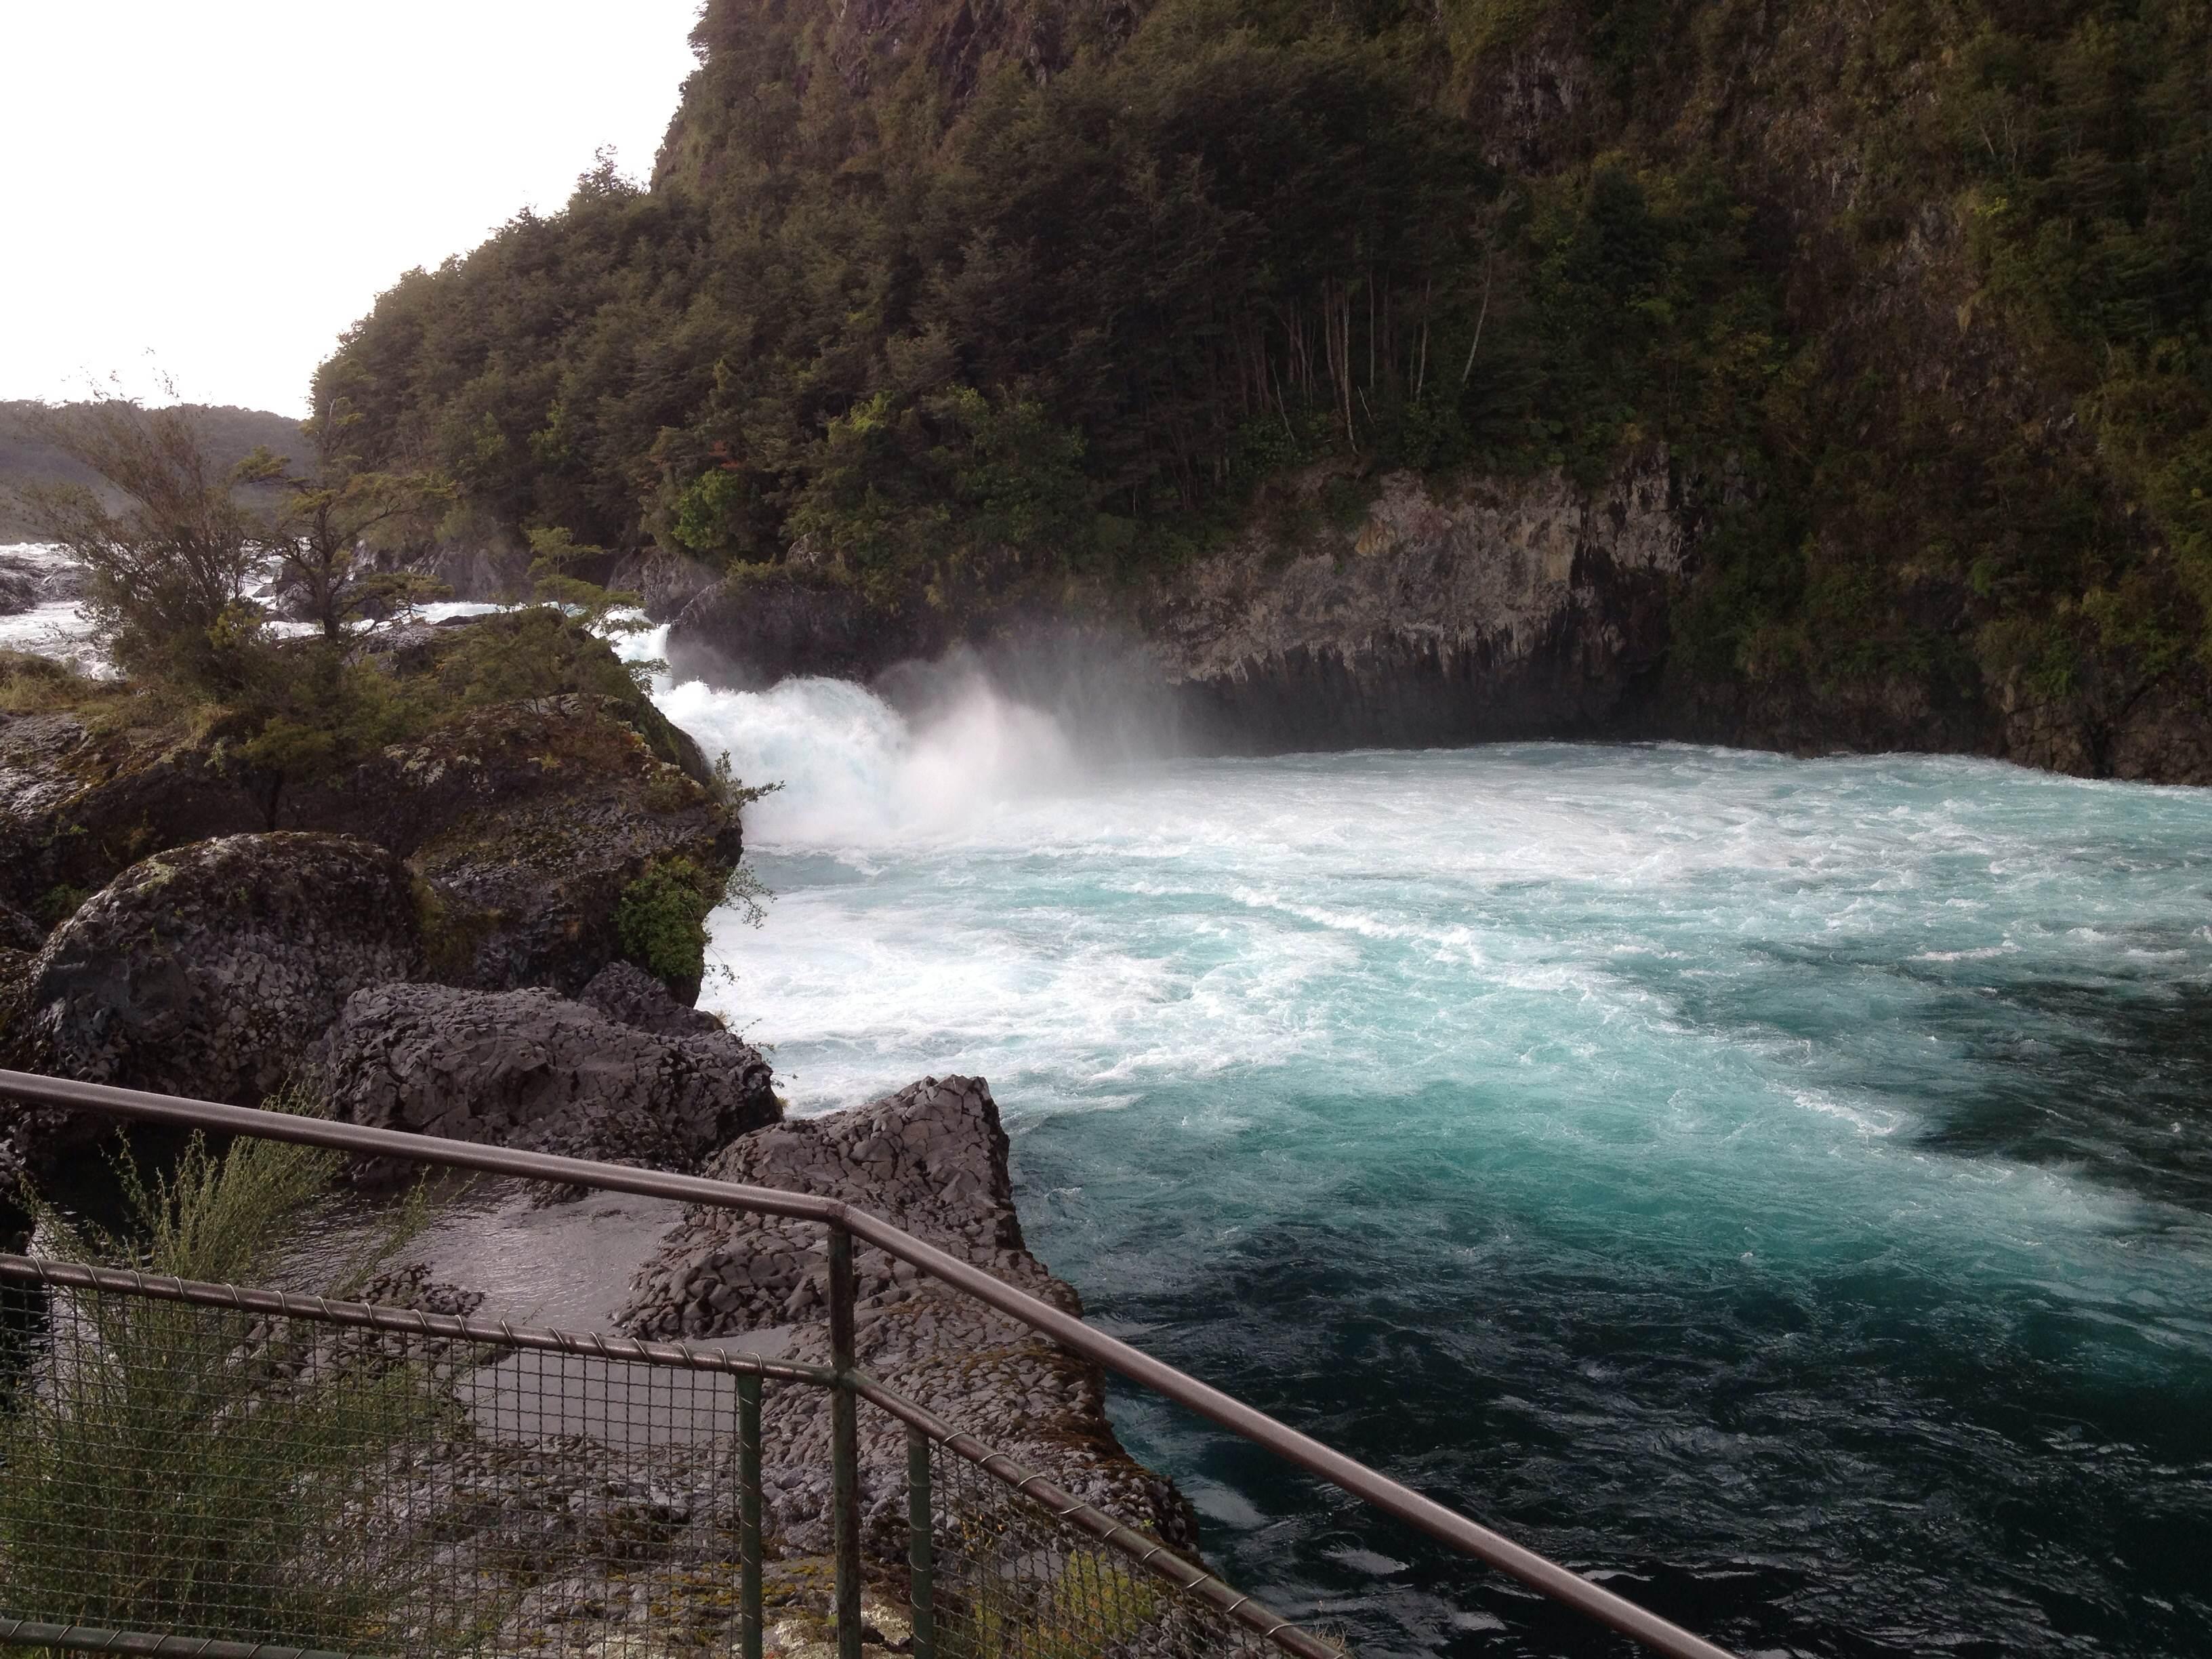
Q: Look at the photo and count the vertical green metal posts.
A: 3